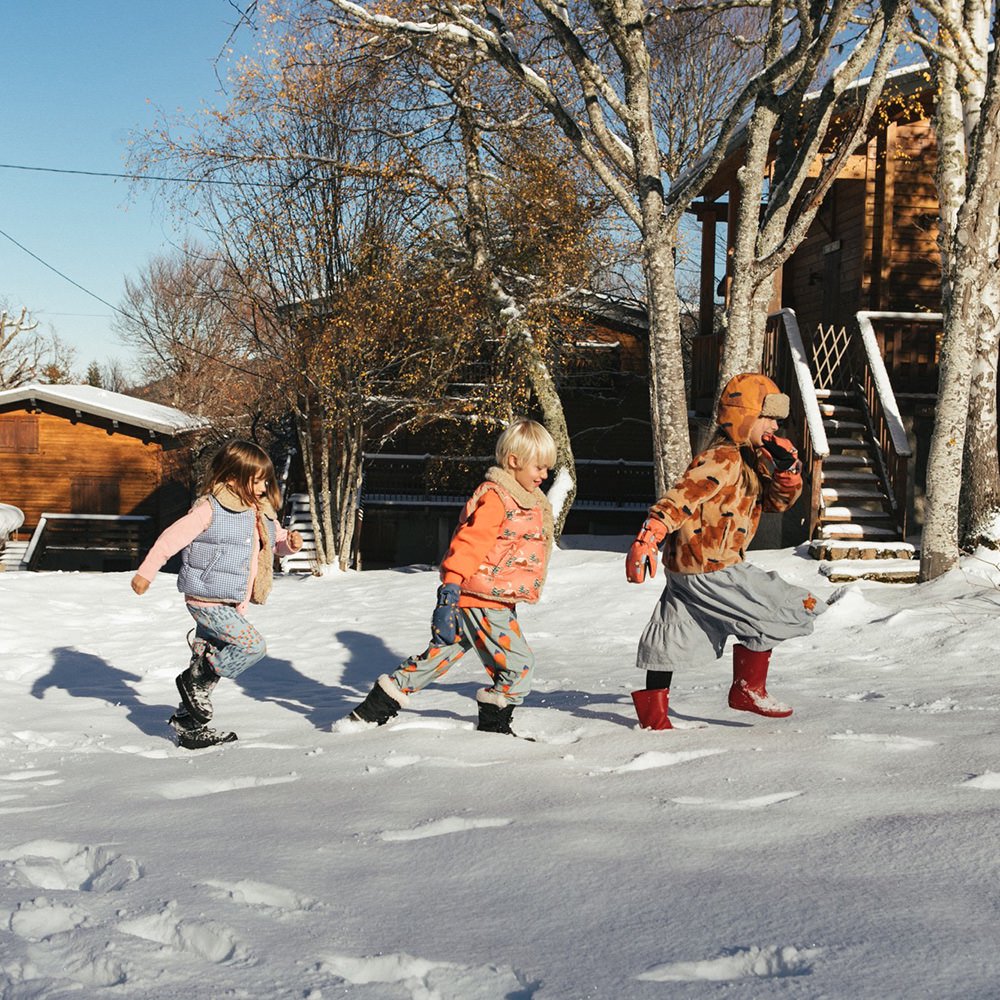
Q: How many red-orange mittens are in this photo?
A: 2